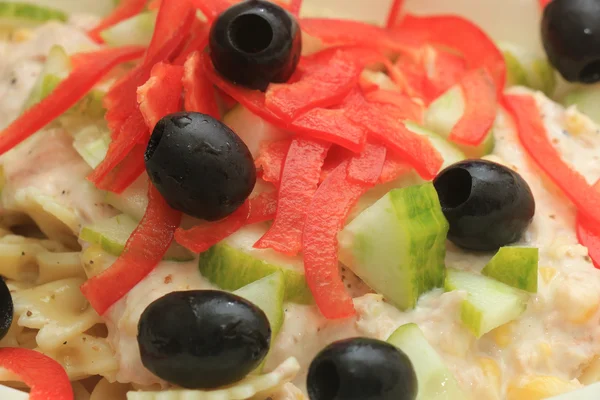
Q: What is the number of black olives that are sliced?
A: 0